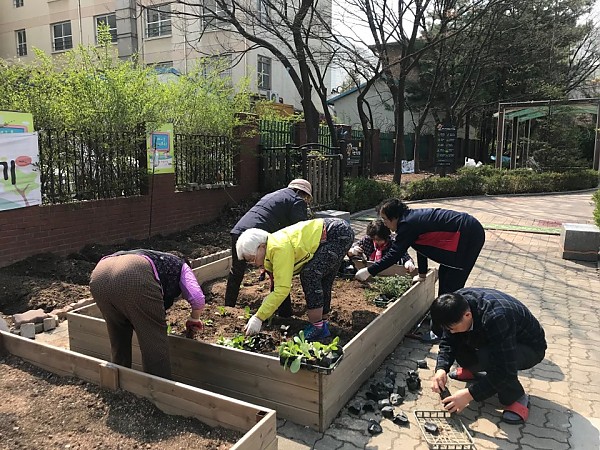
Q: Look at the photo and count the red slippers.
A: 2